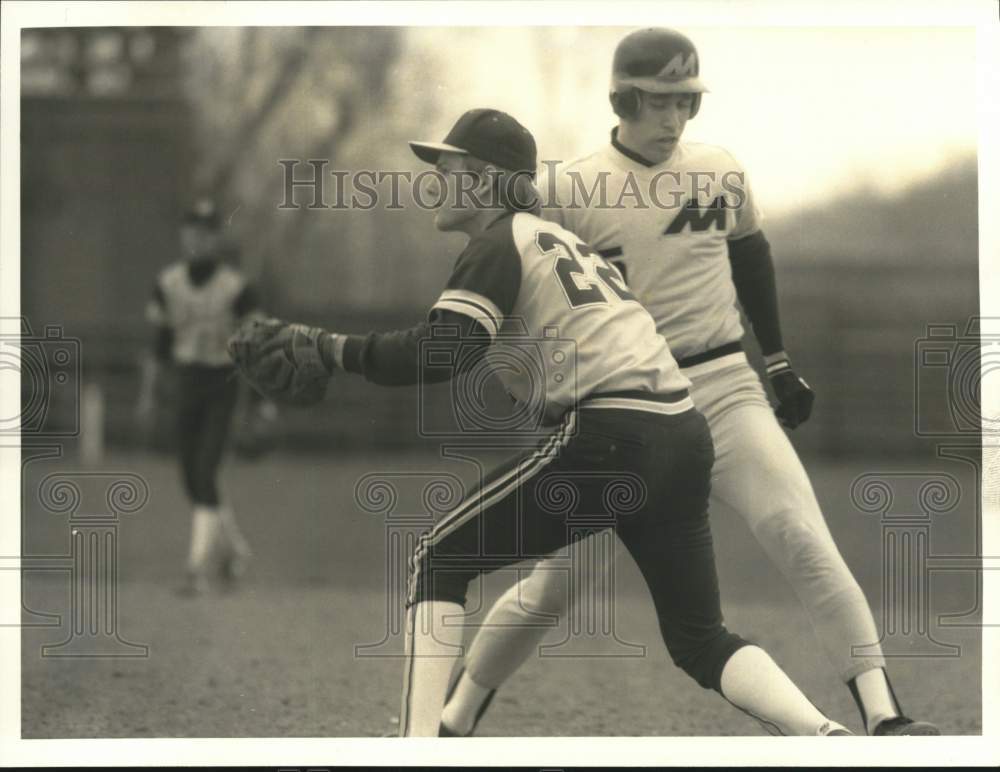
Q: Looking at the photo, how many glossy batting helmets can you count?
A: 1